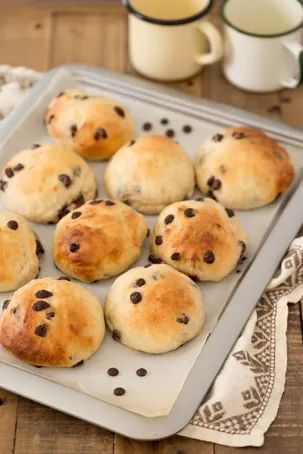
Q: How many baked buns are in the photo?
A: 9